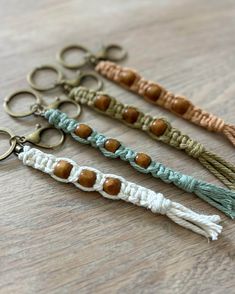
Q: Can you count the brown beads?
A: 12